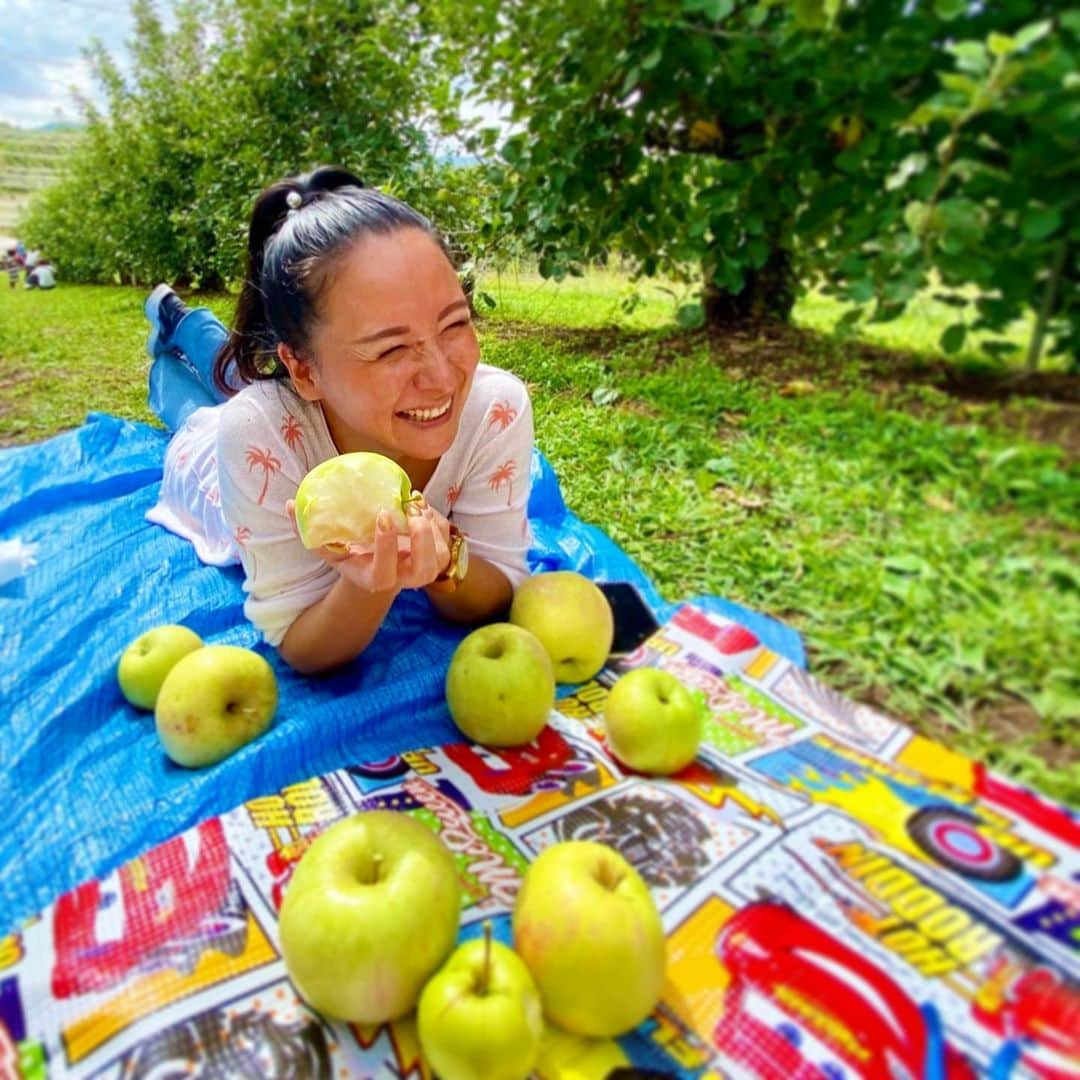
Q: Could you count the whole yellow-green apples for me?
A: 8